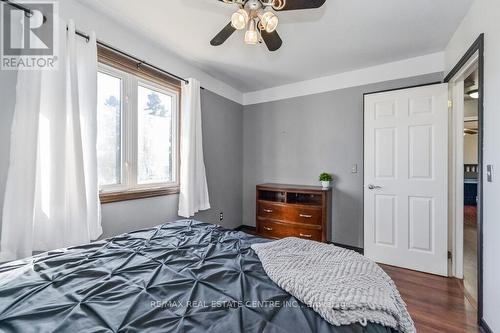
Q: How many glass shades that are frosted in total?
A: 3